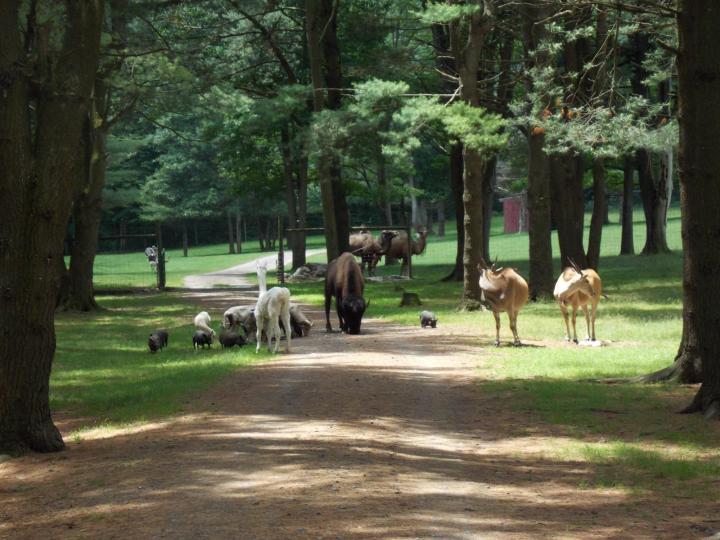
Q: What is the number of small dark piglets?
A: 4